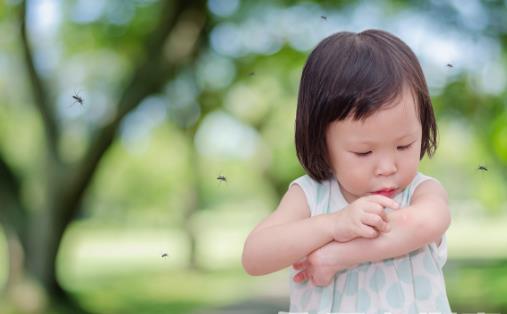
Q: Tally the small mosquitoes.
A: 7